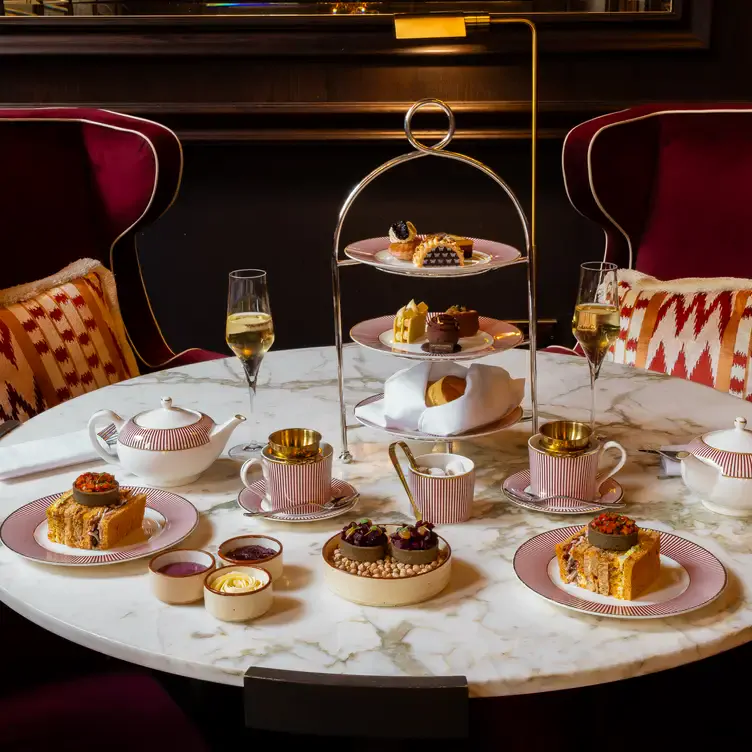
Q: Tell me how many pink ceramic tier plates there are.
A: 3